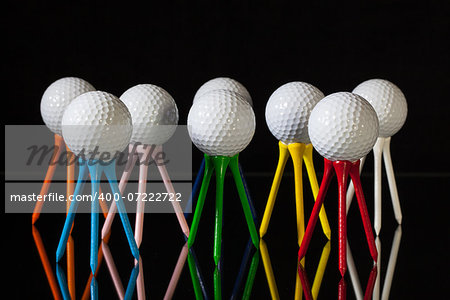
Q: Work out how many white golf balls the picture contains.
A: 8